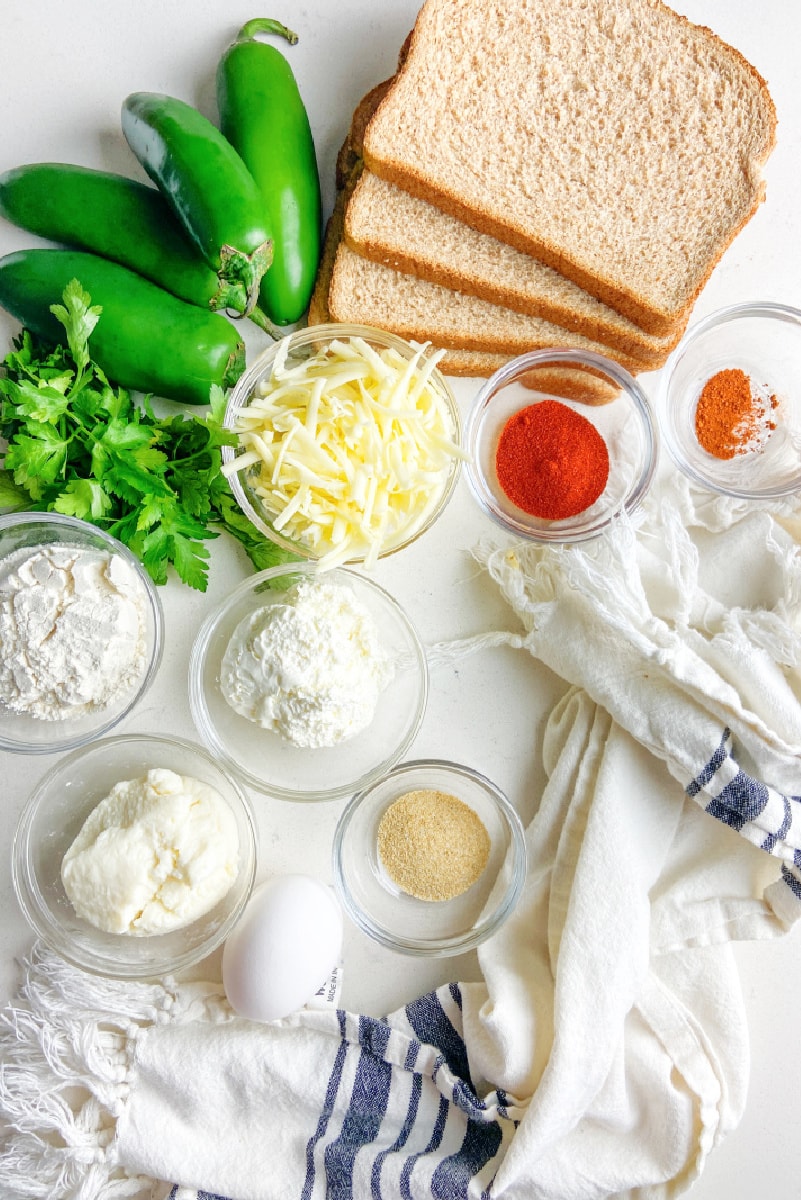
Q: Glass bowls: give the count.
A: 7